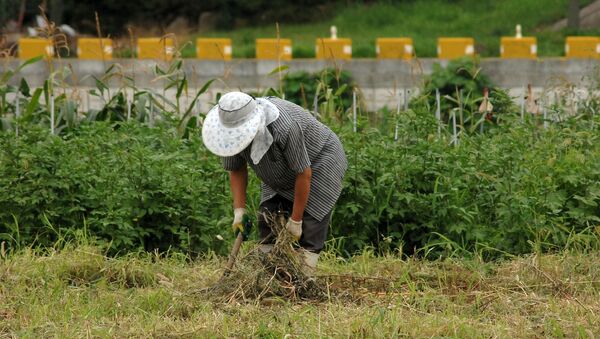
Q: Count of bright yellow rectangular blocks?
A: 10